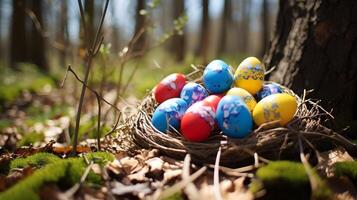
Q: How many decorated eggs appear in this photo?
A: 11